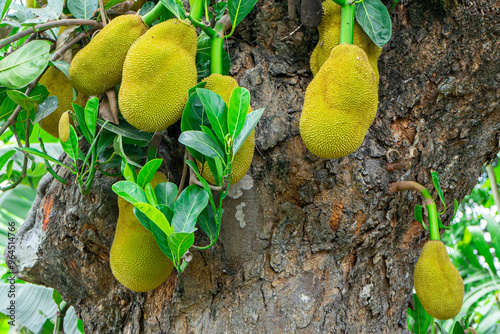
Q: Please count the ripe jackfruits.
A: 8